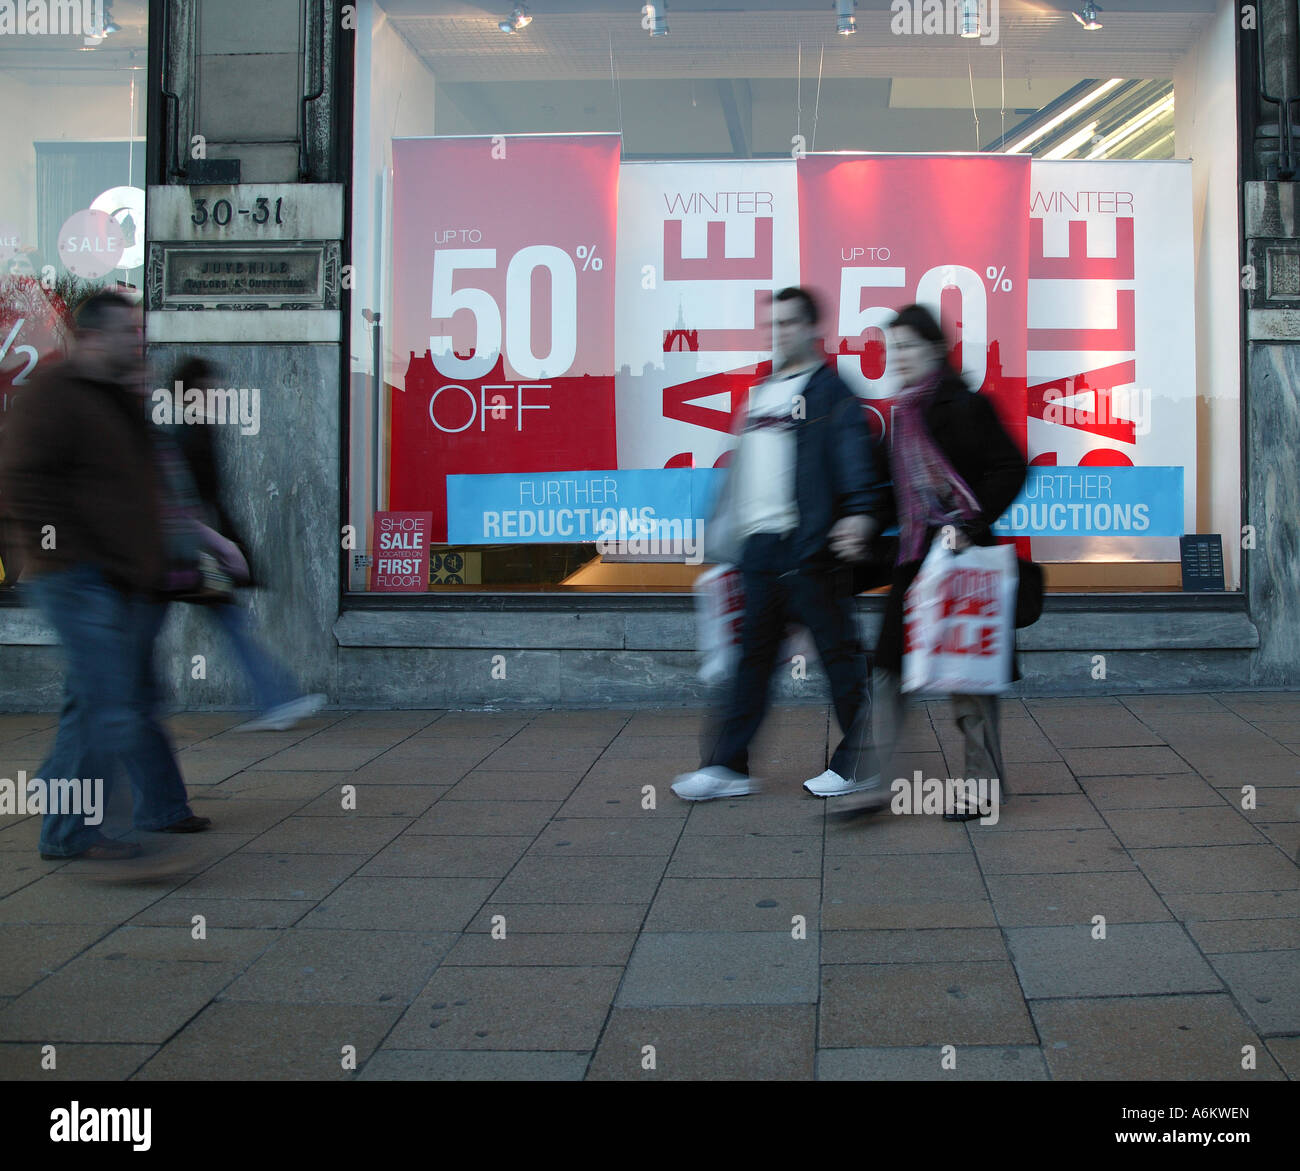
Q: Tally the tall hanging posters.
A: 4